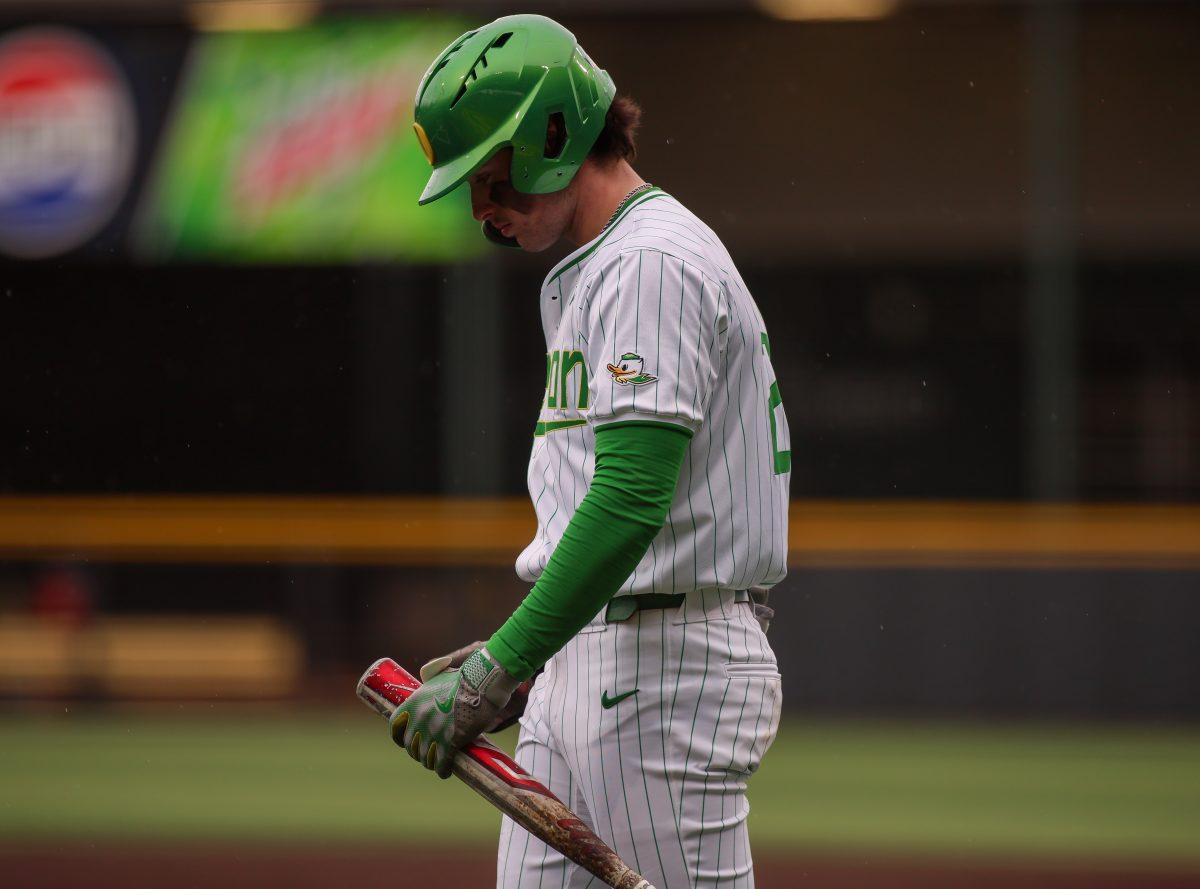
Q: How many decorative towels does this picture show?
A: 0